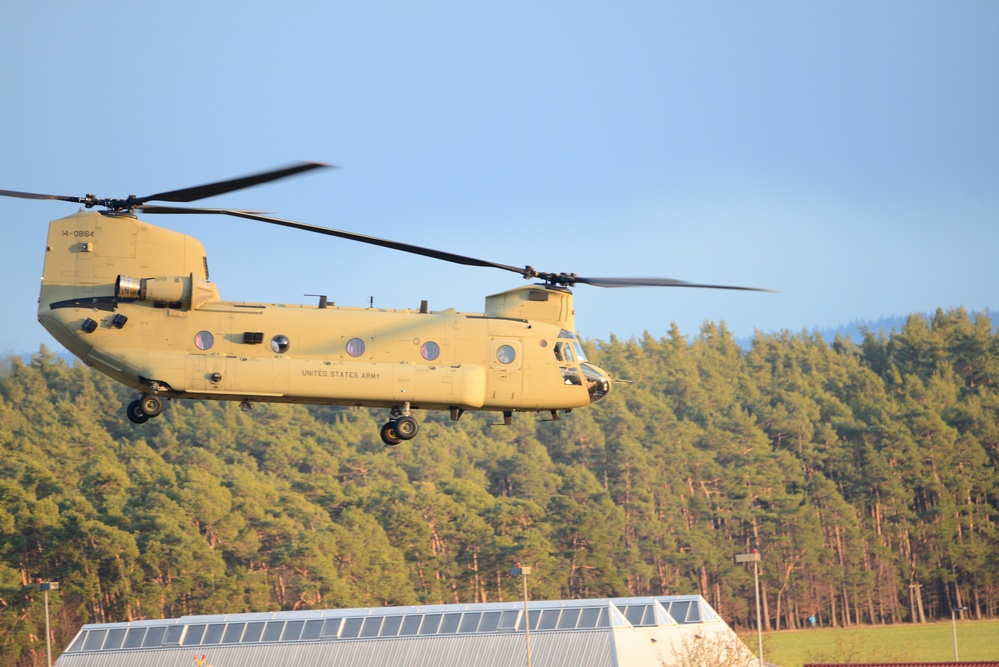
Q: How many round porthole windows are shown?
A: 5